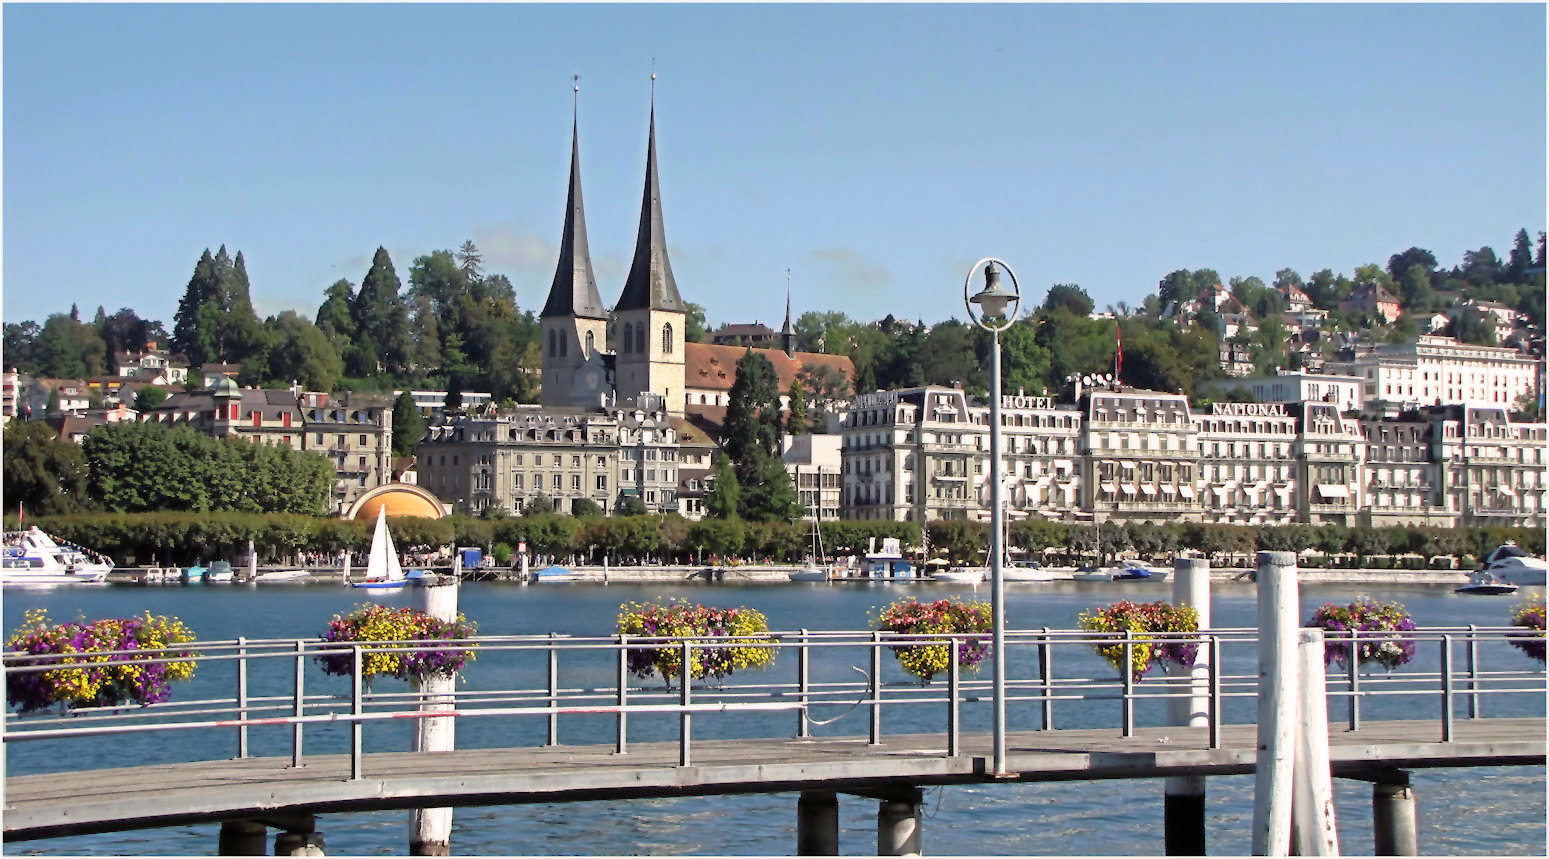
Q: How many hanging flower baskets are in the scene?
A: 7